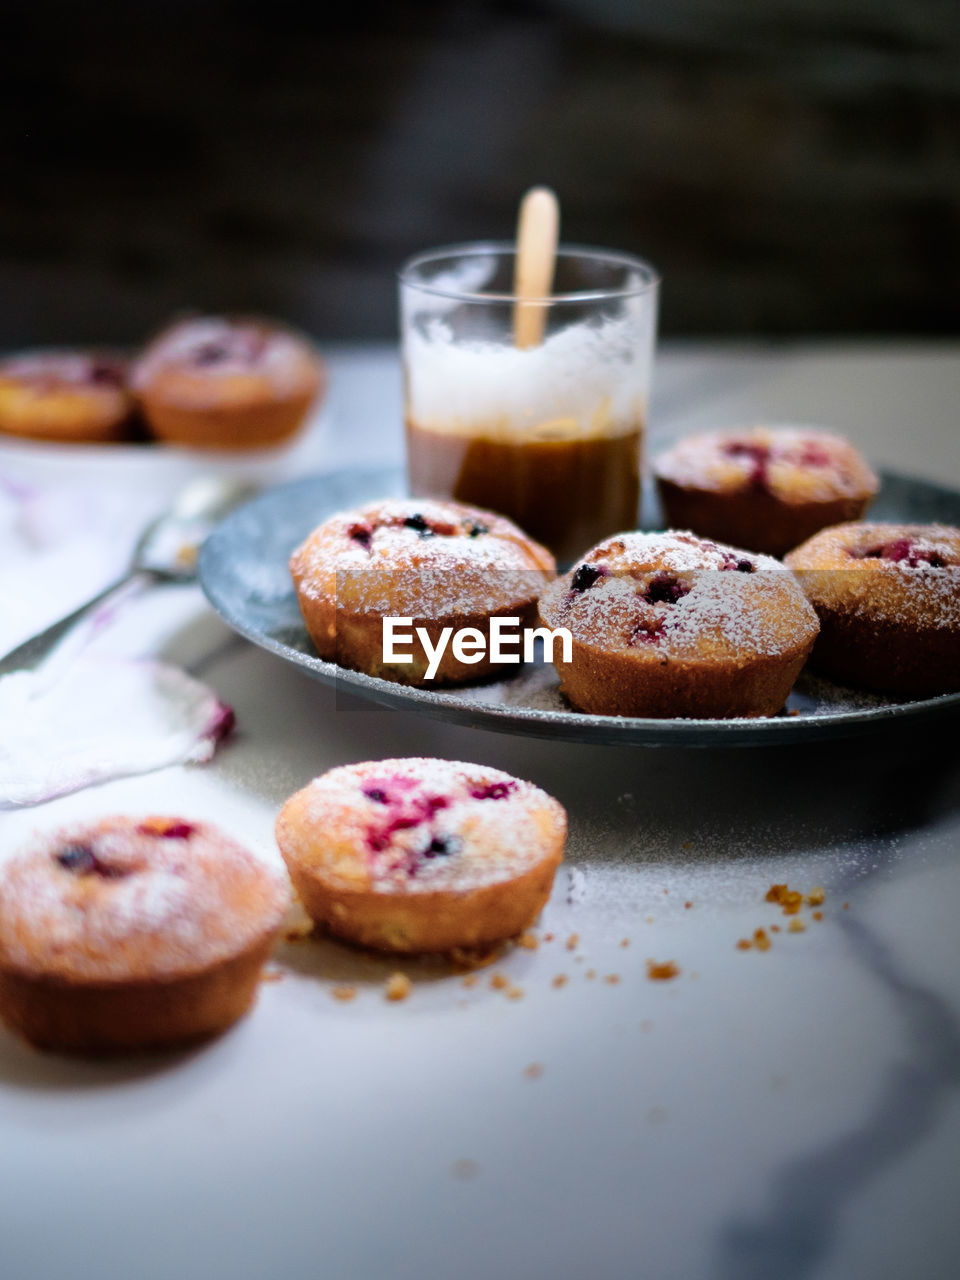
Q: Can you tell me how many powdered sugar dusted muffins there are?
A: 8